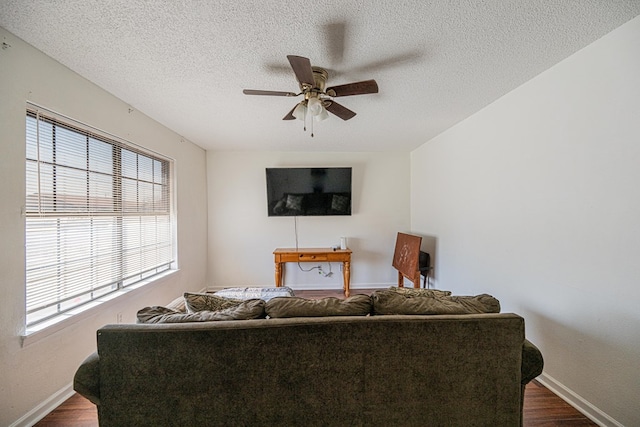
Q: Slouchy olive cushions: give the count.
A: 3